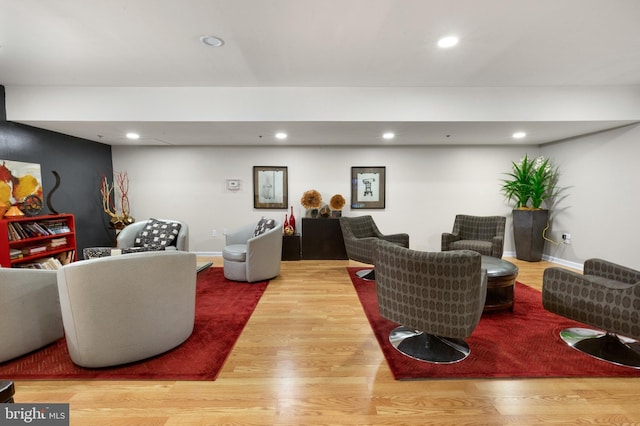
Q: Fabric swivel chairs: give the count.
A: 4